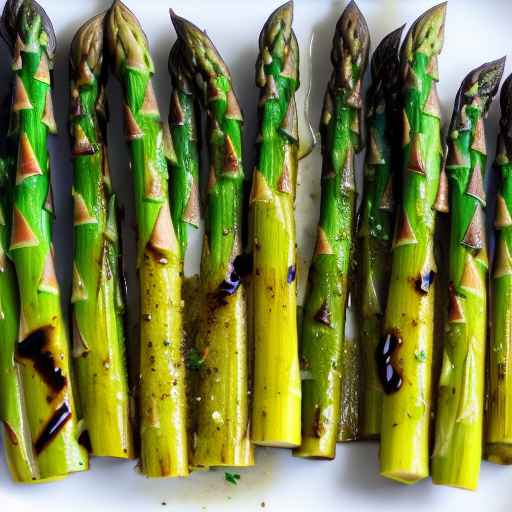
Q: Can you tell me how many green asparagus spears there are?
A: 12